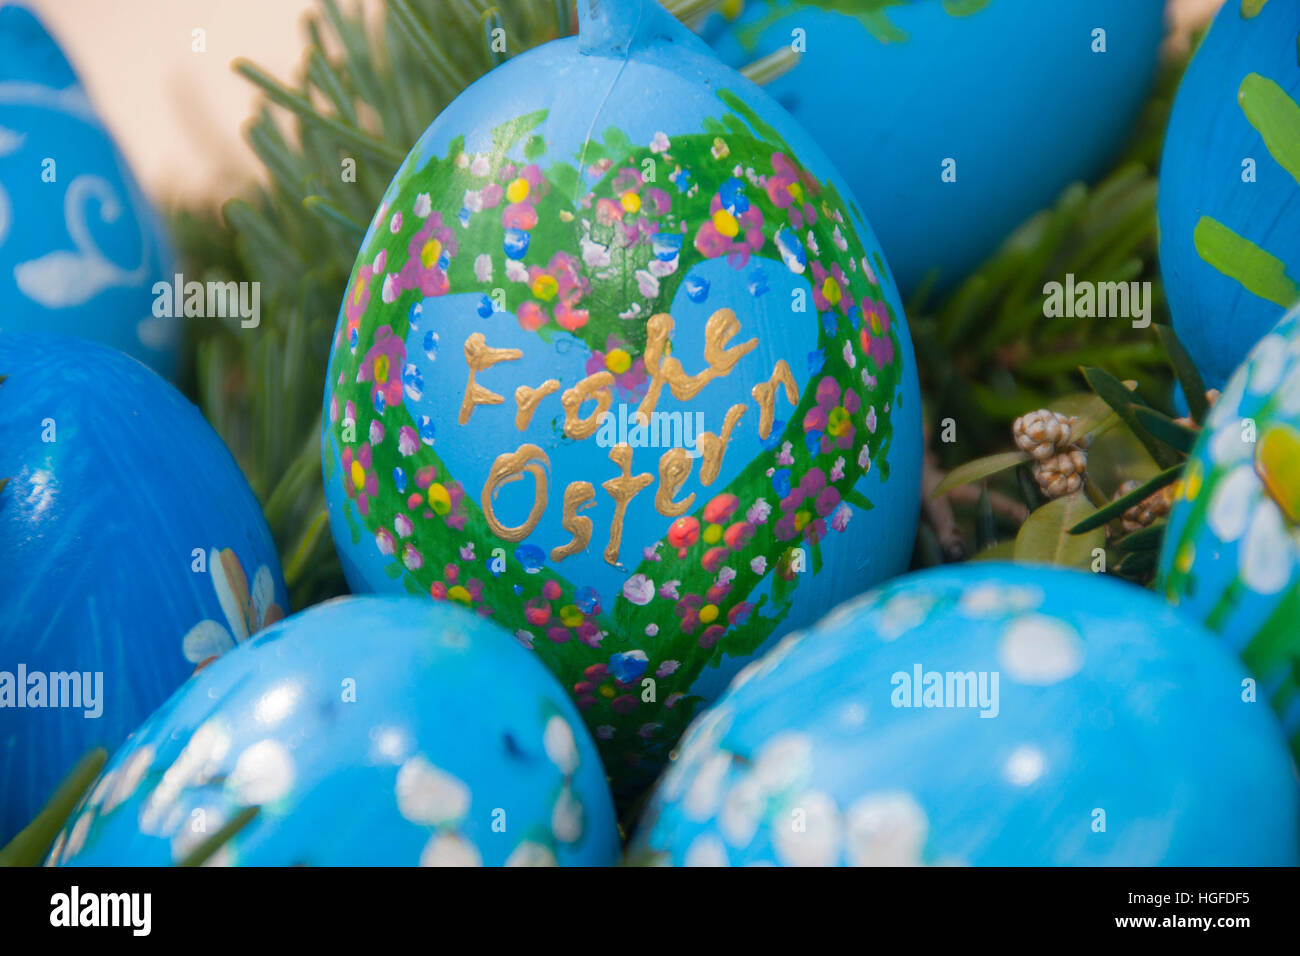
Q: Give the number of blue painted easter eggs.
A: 8